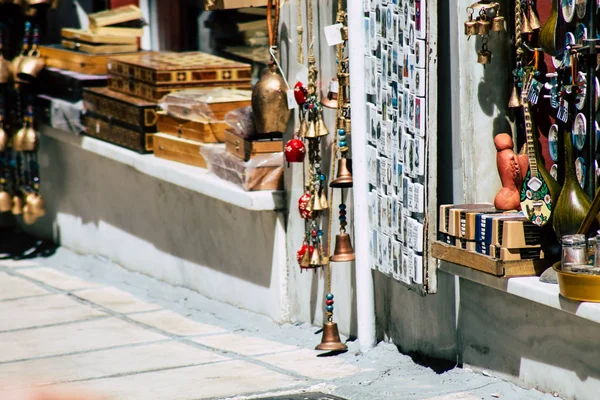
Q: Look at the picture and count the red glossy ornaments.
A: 4